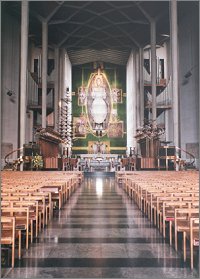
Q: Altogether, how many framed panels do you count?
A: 4